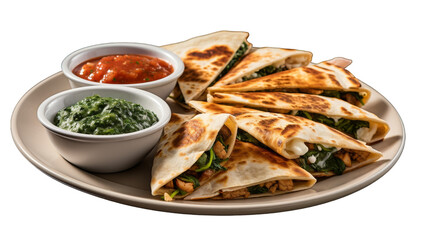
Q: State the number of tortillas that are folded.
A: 7